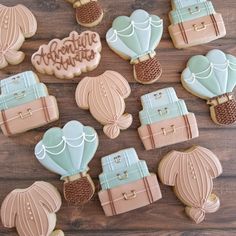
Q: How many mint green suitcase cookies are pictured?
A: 4